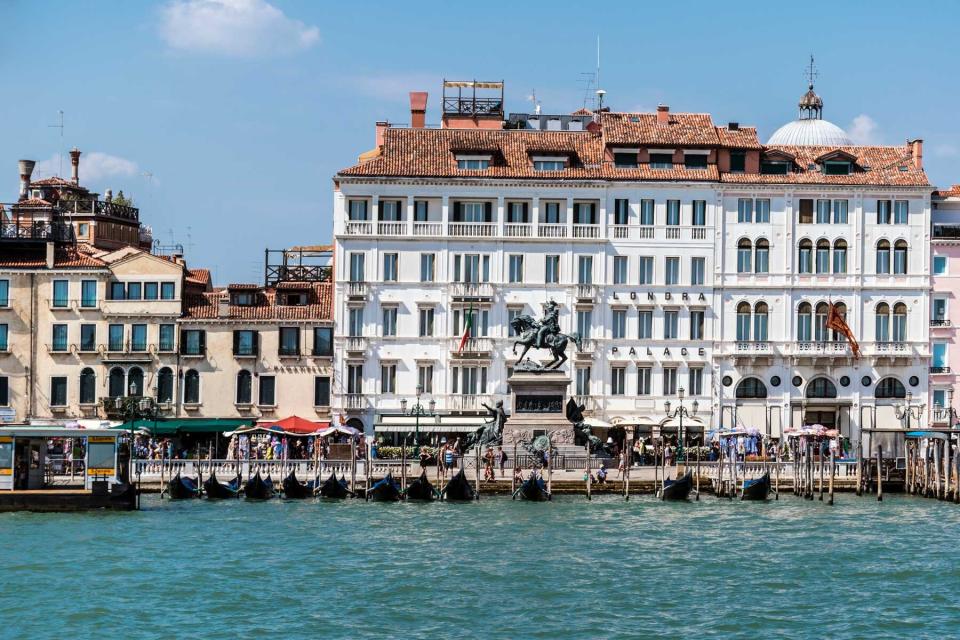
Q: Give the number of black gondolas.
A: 11